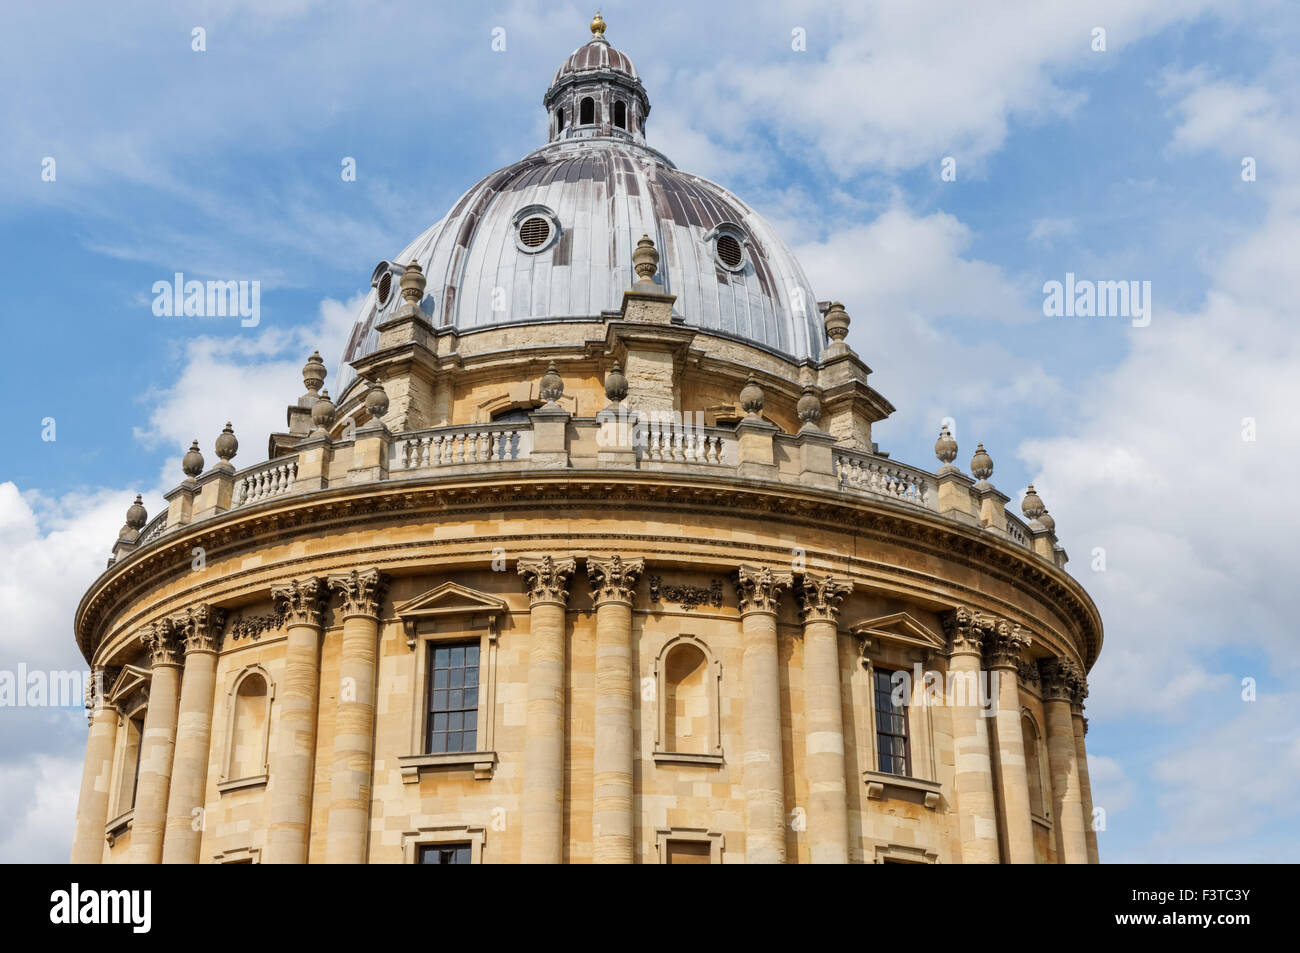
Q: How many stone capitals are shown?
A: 13